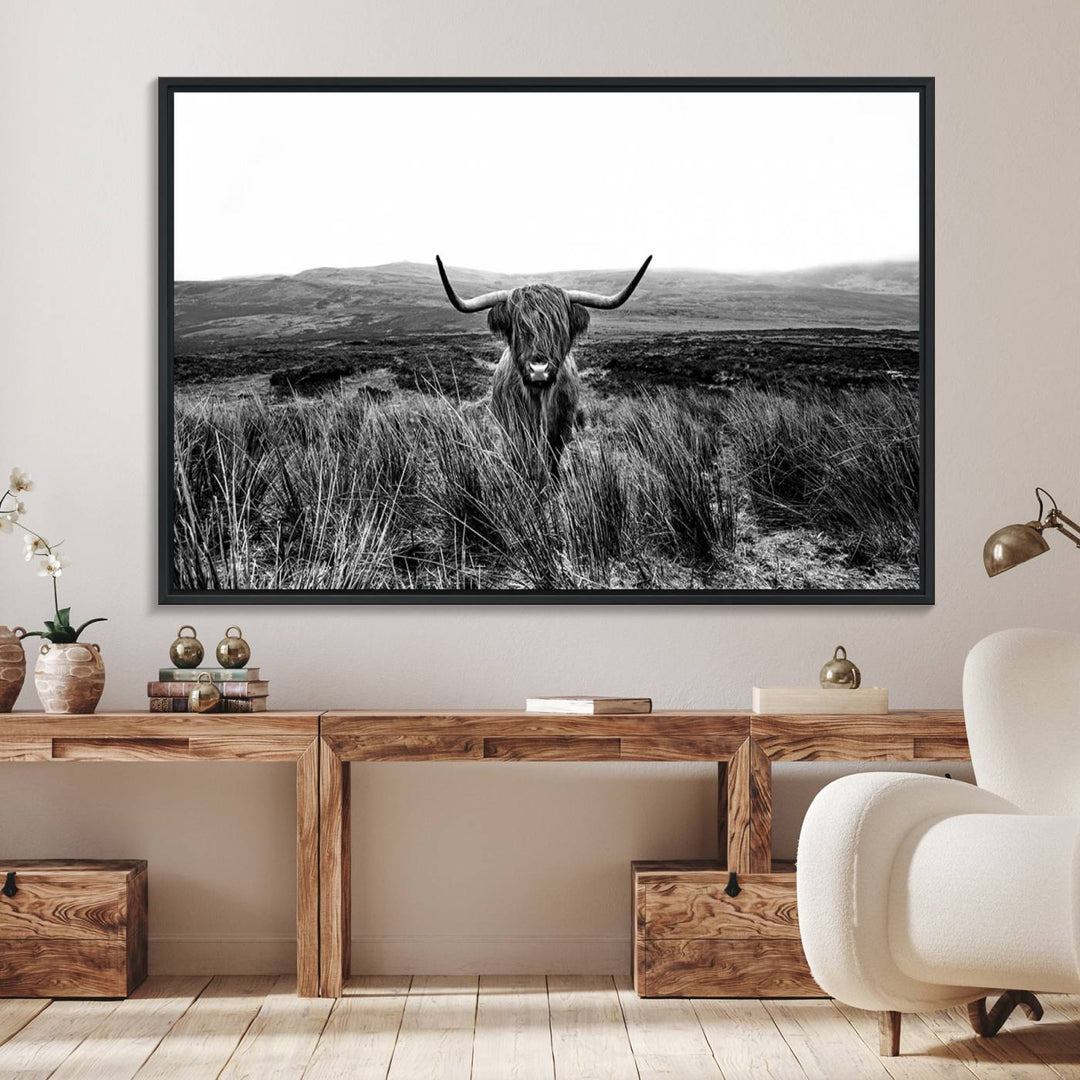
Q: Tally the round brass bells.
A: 4